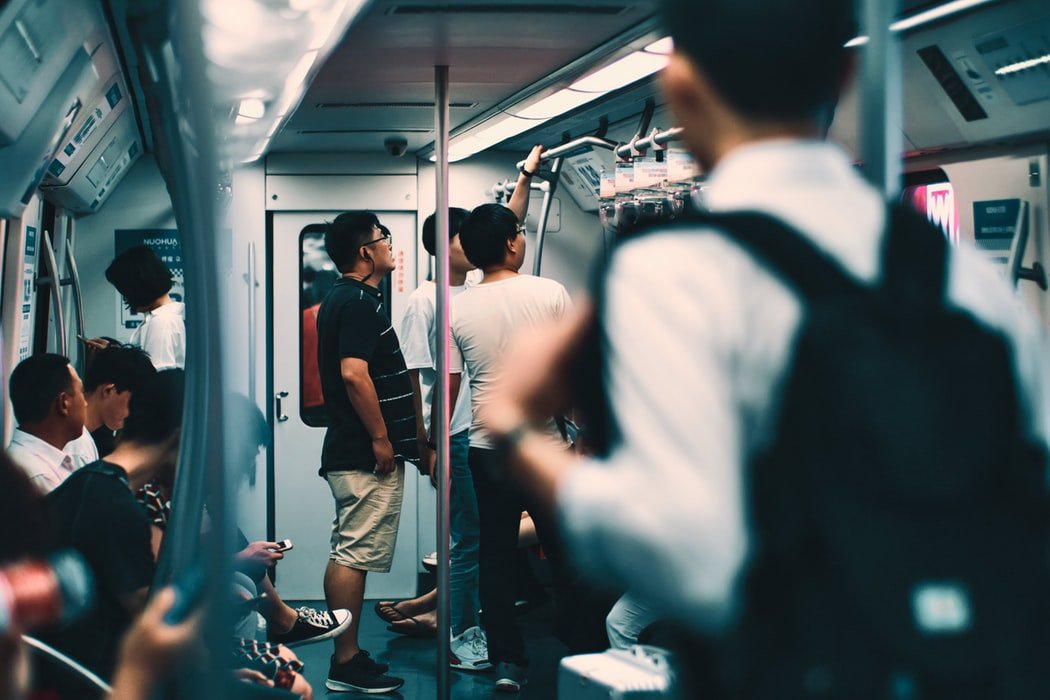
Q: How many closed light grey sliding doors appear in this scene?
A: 1